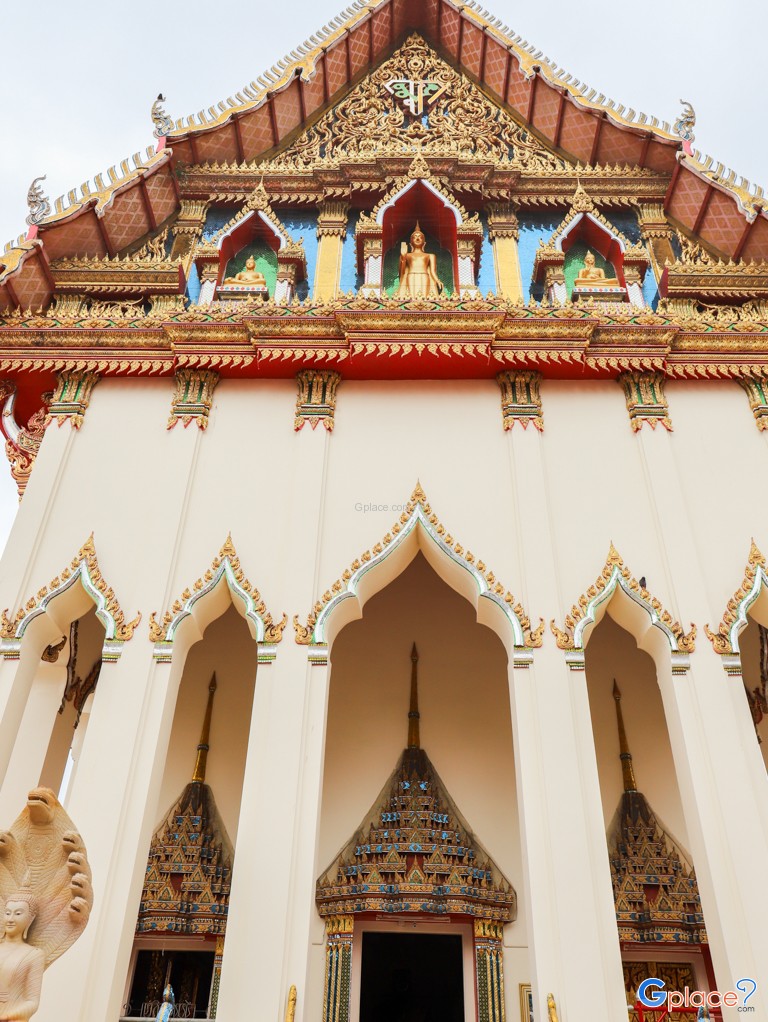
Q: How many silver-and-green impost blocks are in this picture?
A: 9